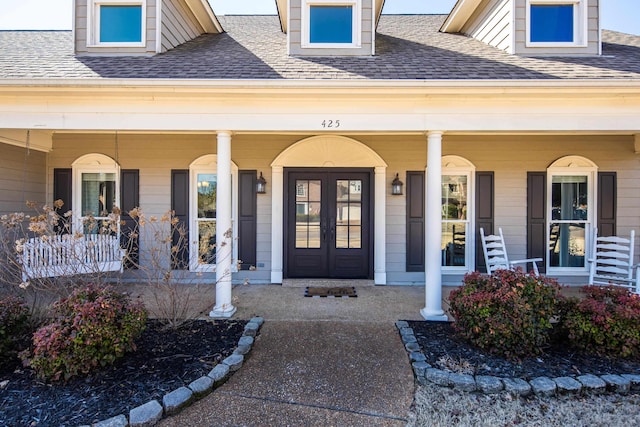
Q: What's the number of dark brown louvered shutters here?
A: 8